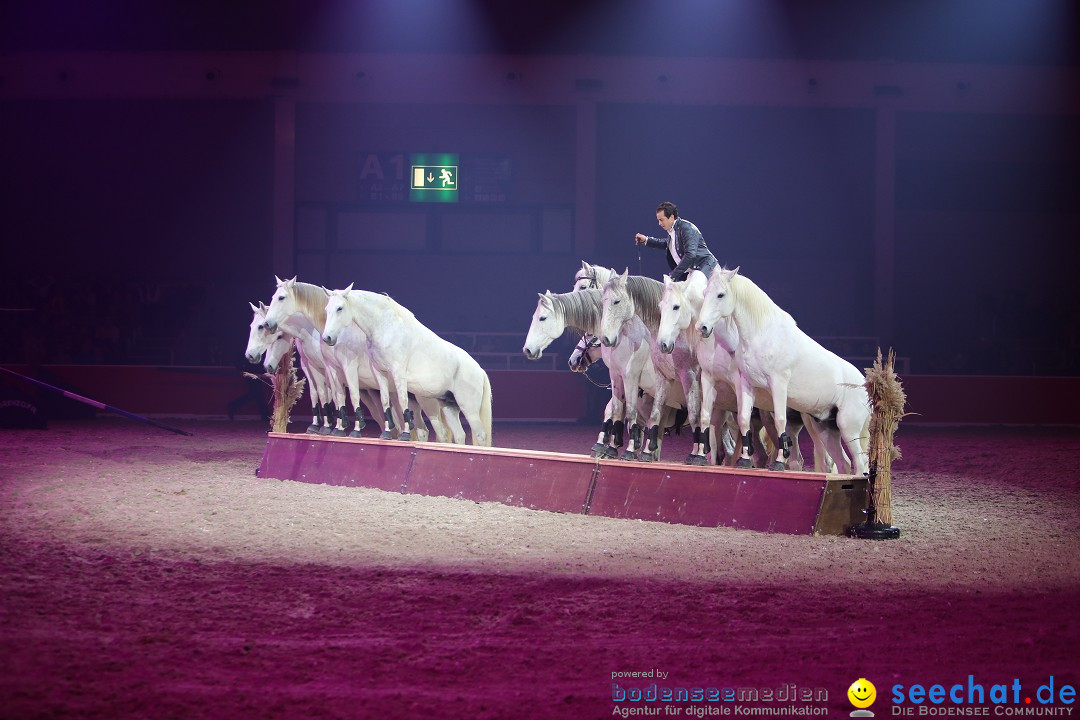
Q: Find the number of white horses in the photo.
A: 10